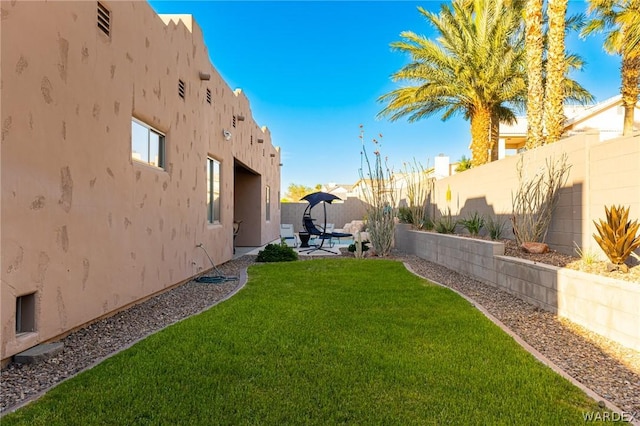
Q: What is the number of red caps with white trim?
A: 0